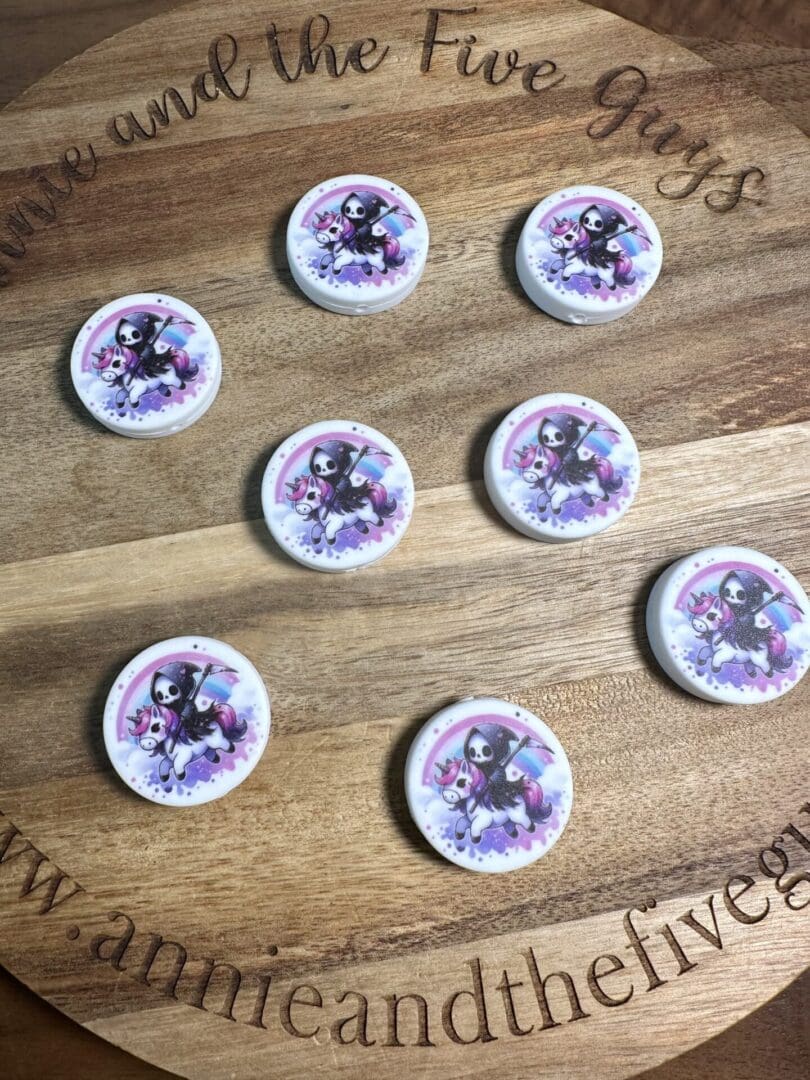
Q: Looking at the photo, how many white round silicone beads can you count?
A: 8